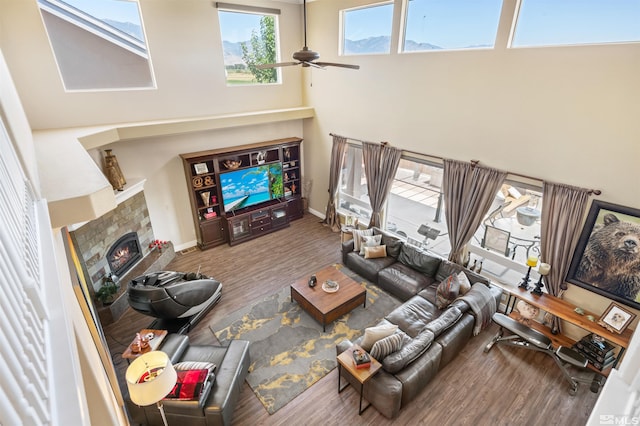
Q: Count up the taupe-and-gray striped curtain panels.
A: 4